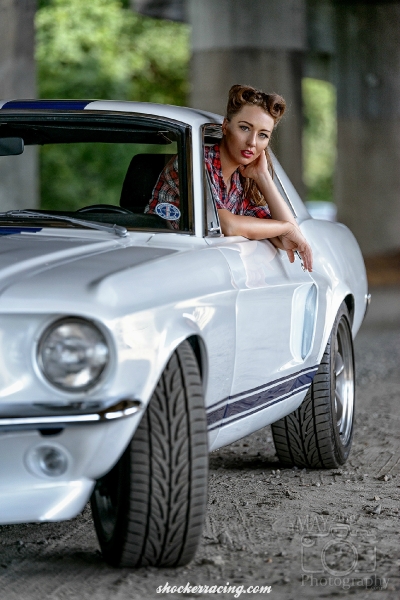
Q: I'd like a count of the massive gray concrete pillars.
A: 3